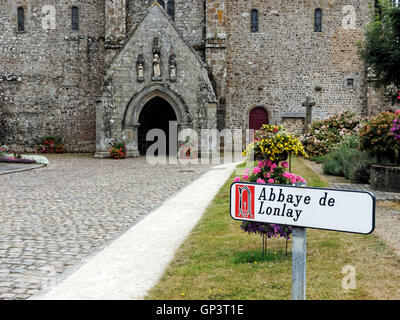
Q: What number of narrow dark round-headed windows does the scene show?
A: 4